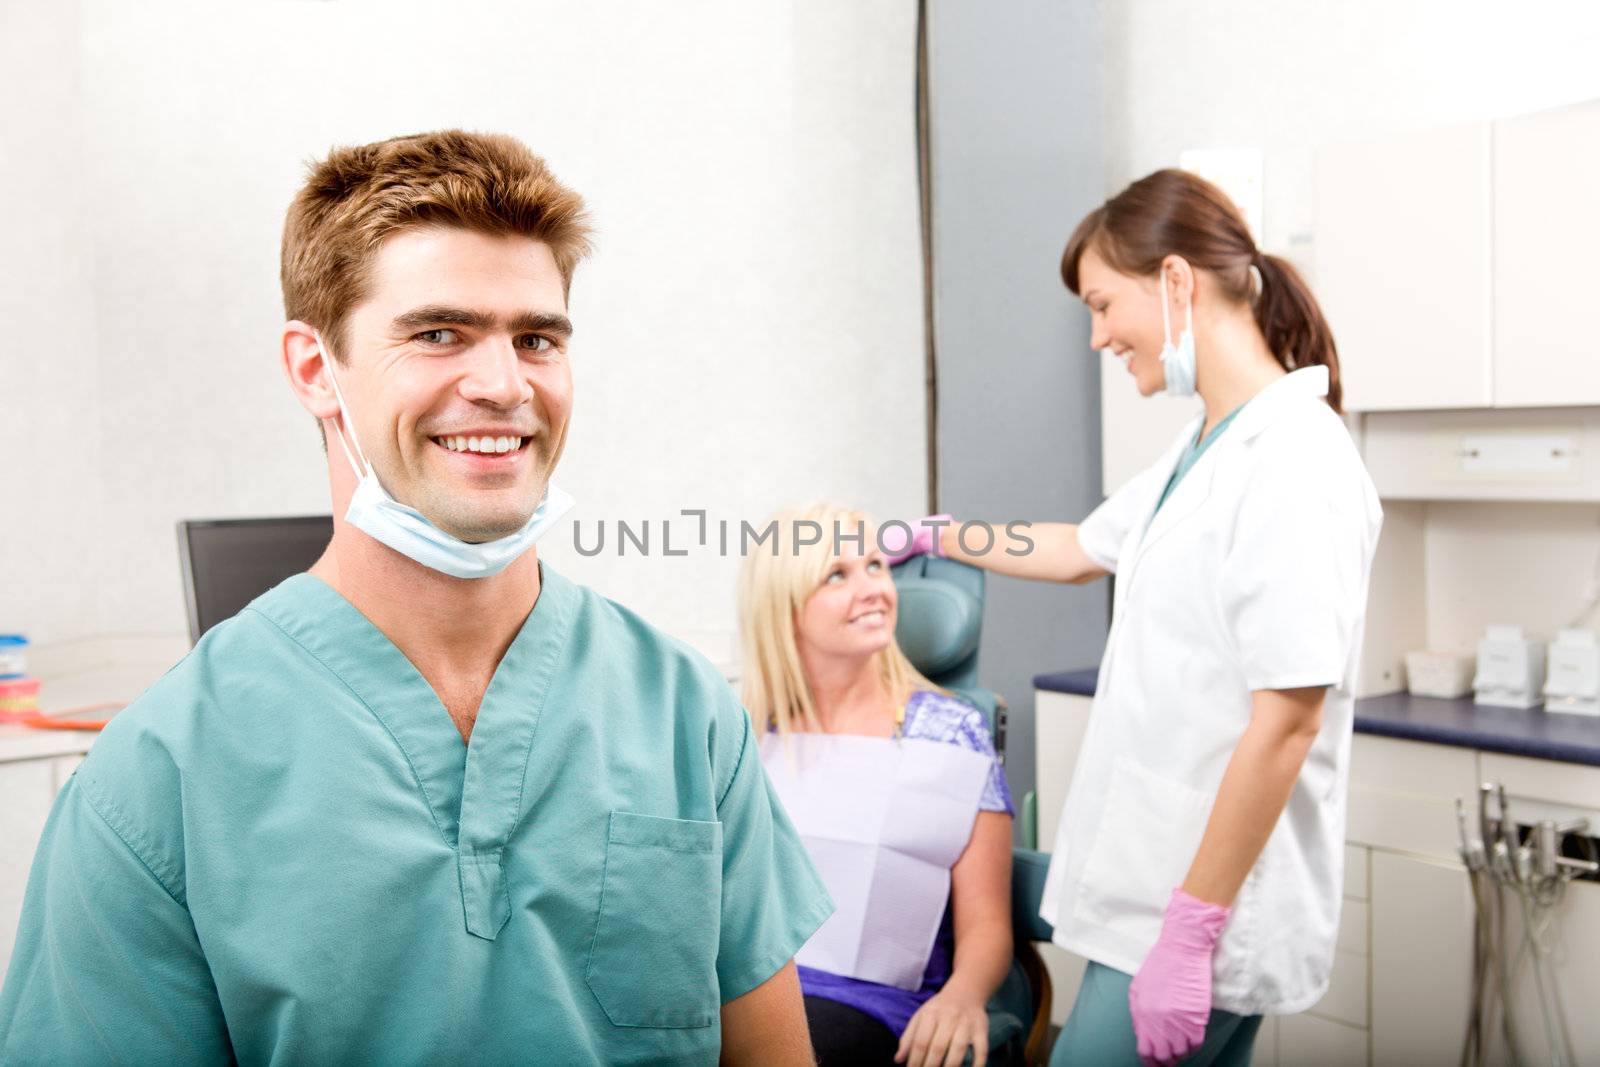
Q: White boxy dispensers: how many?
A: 2